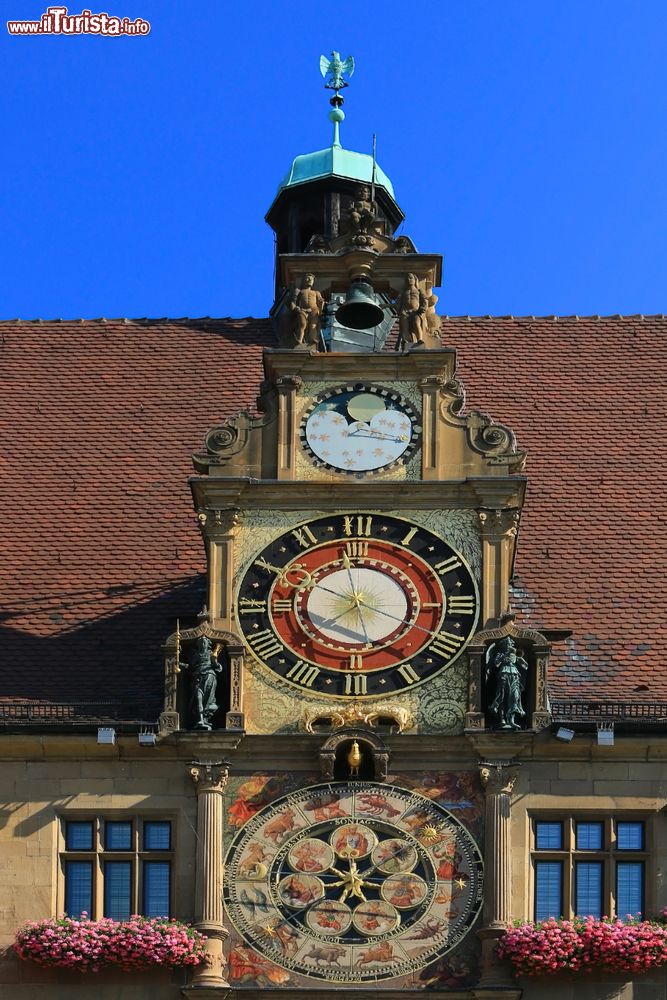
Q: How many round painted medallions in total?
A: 7